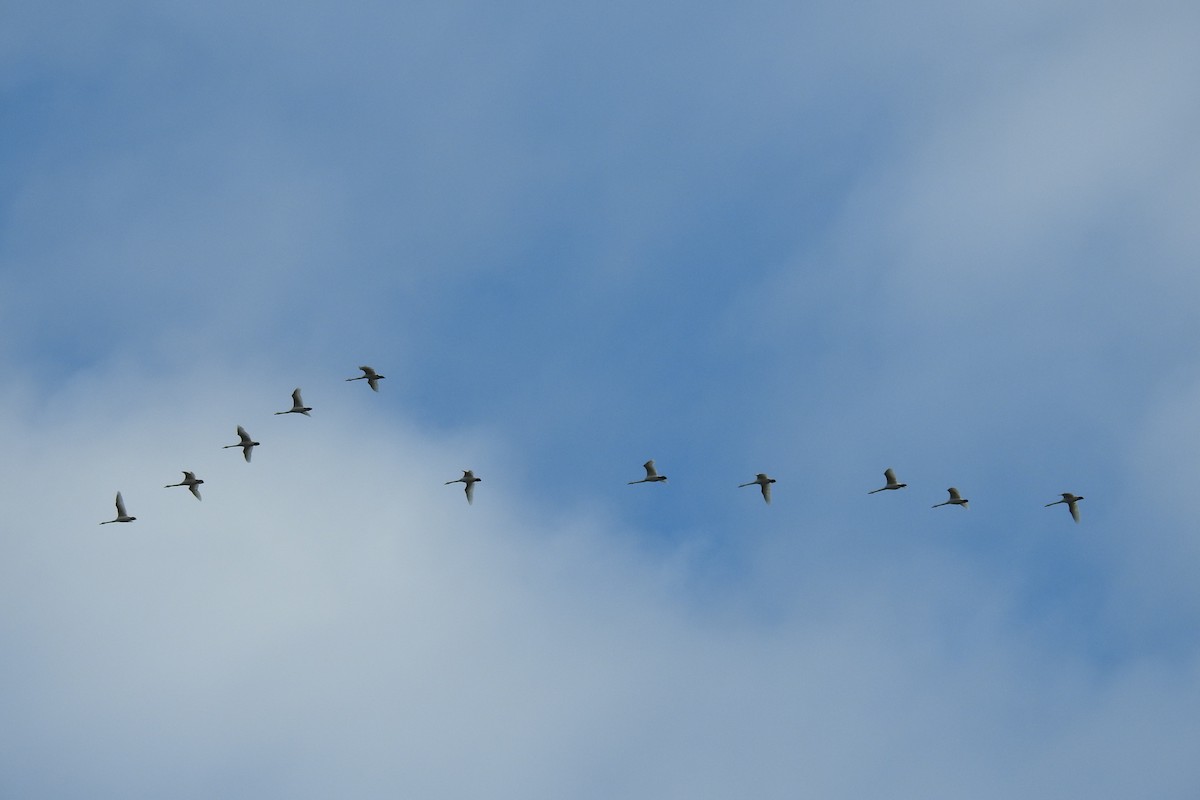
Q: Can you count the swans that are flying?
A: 11